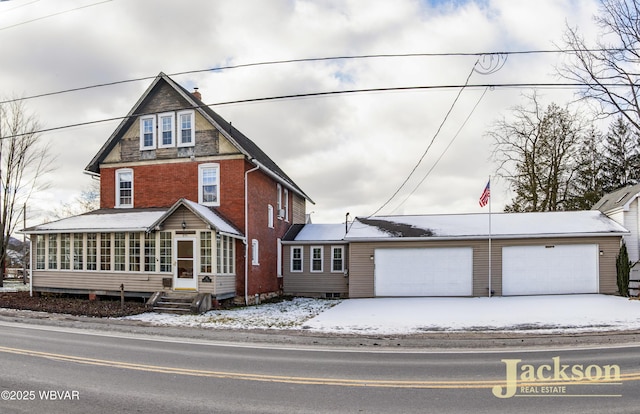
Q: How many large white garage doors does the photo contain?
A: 2